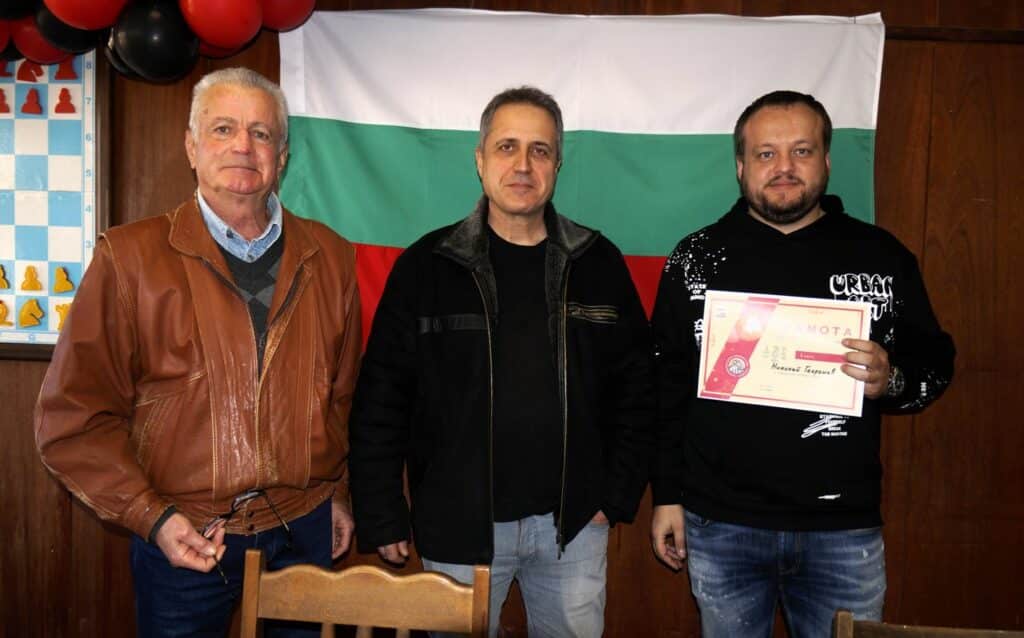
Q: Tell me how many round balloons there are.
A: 11